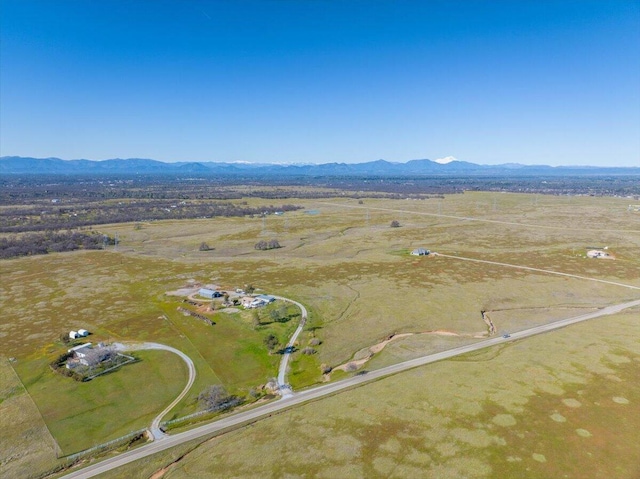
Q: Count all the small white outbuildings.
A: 2